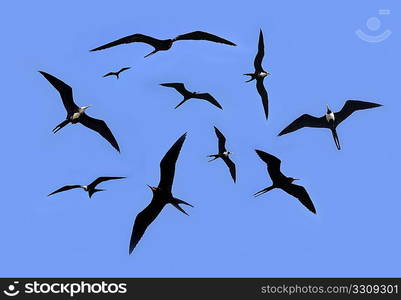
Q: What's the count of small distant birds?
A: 1